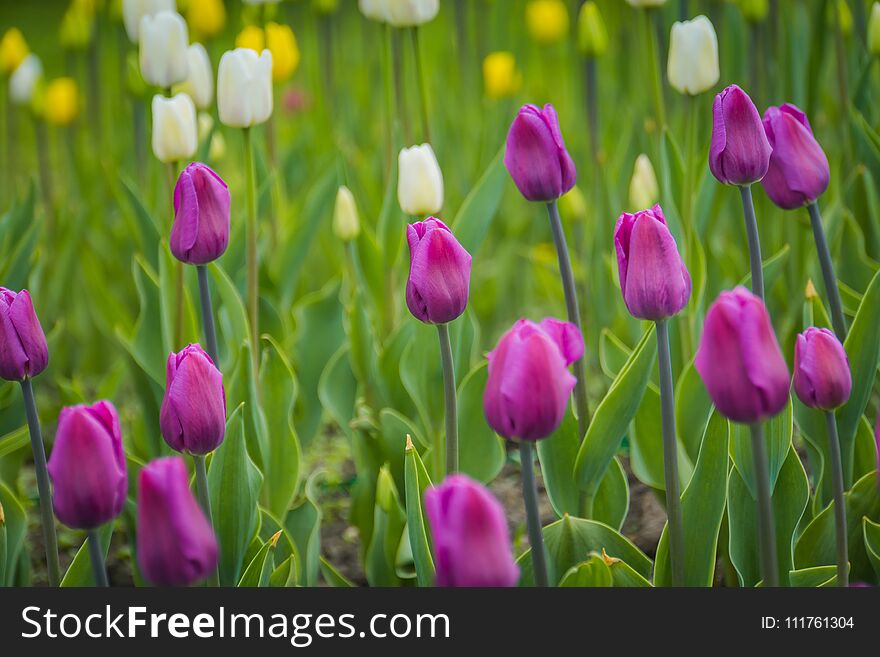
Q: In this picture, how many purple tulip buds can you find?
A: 14